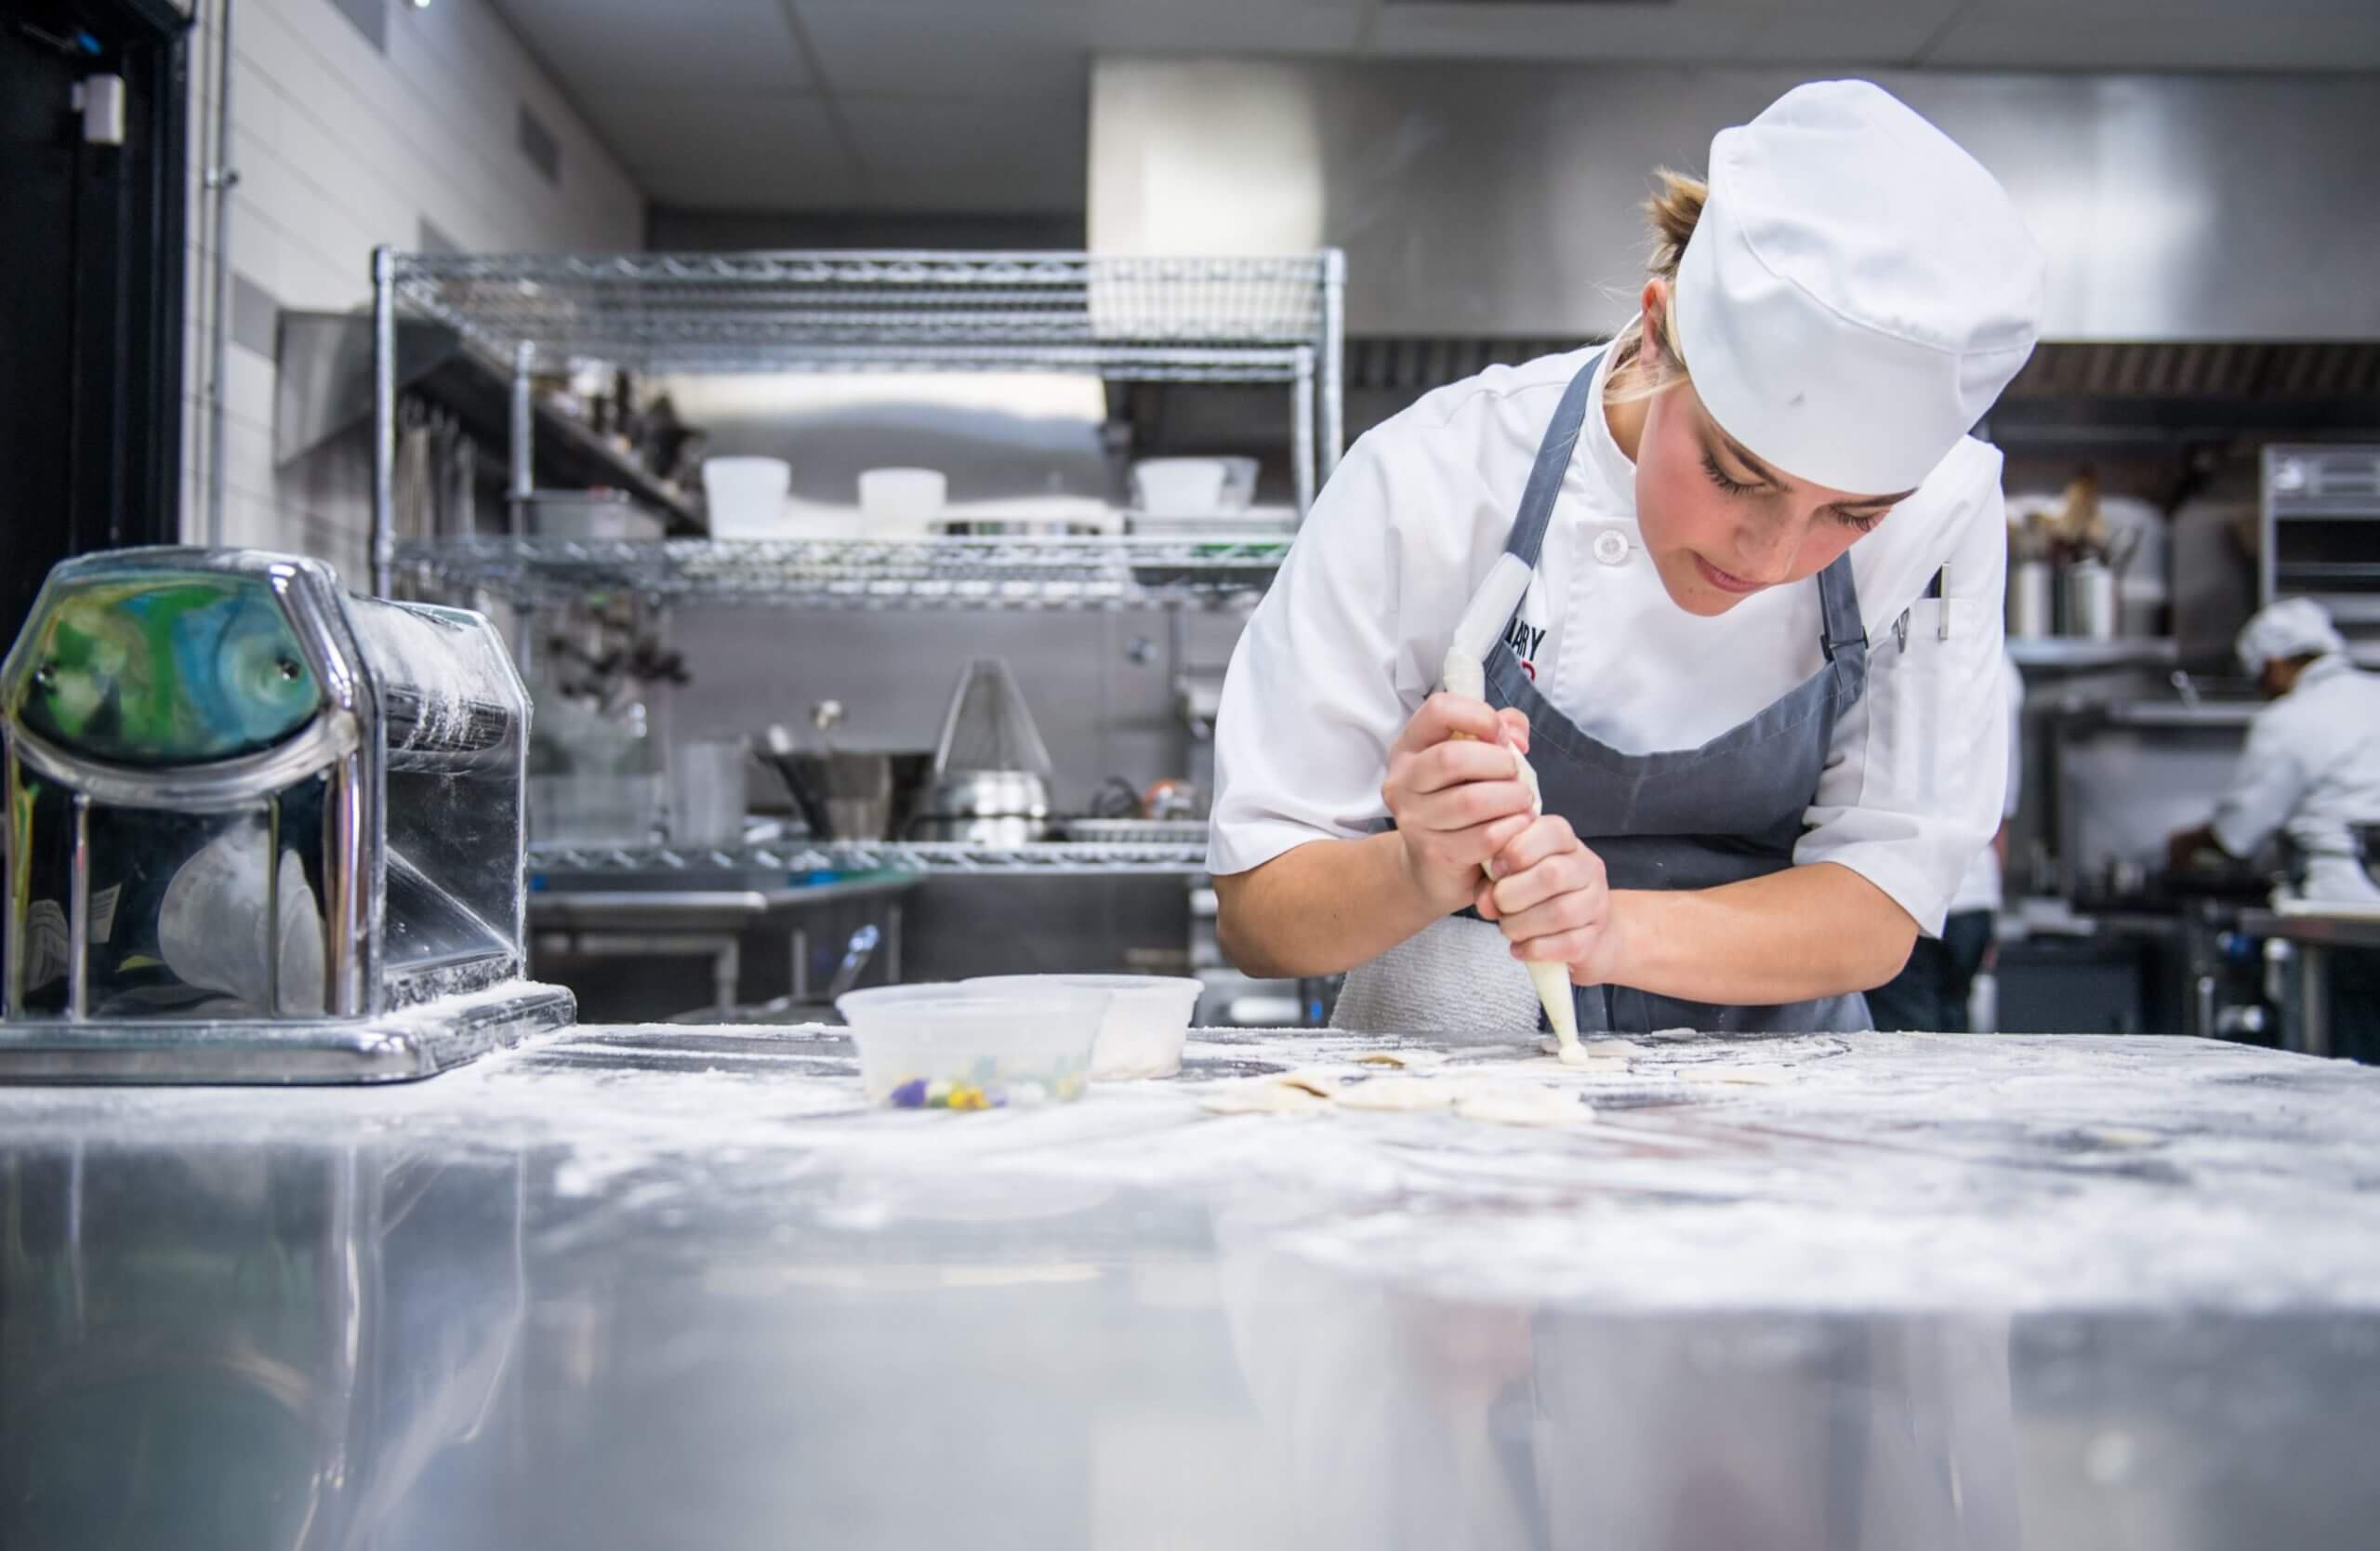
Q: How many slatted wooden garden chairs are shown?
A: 0